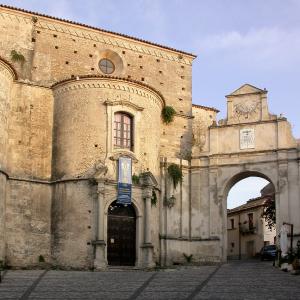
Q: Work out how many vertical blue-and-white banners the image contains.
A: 1